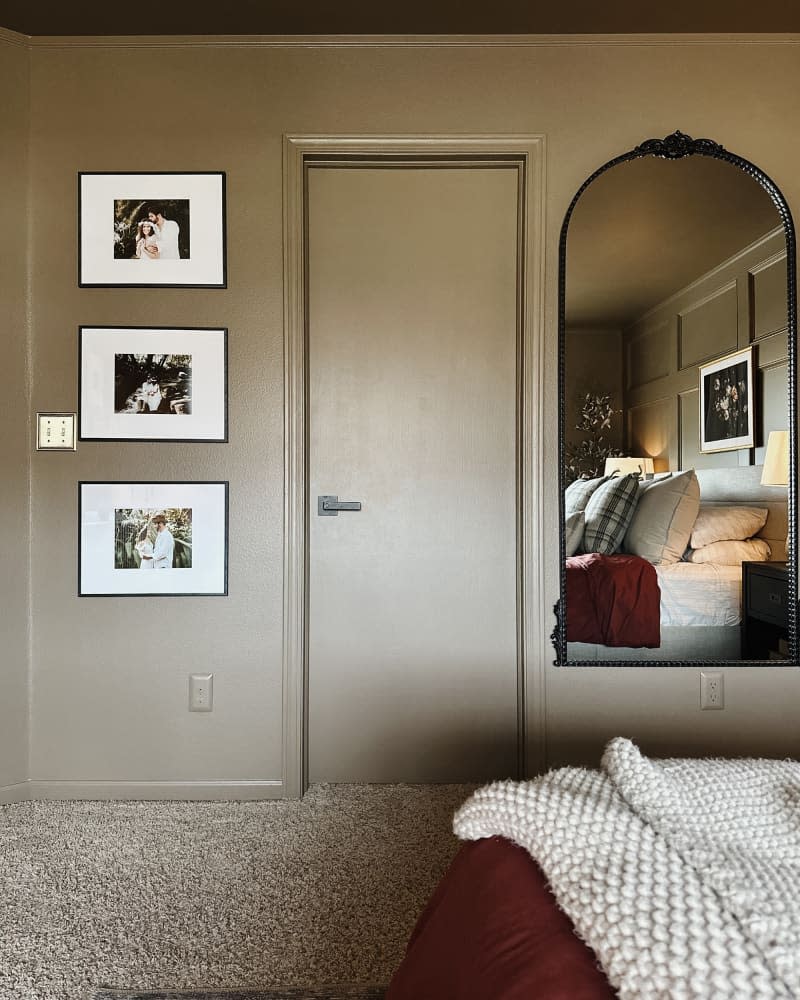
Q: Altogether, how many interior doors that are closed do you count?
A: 1